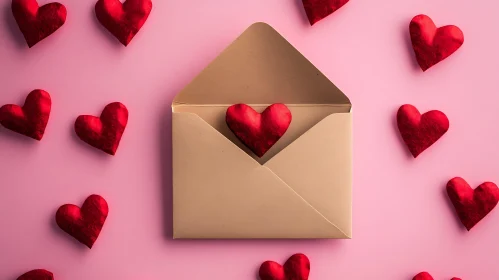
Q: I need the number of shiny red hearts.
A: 13